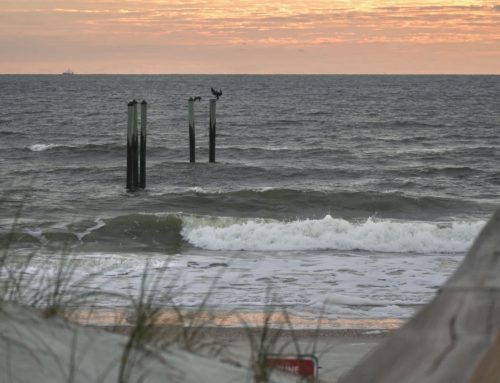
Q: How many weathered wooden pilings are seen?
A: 5